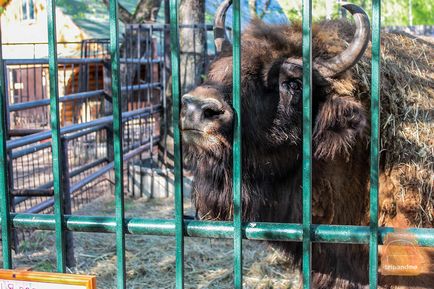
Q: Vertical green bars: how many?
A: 7